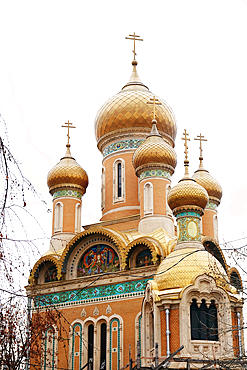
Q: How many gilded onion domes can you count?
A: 5